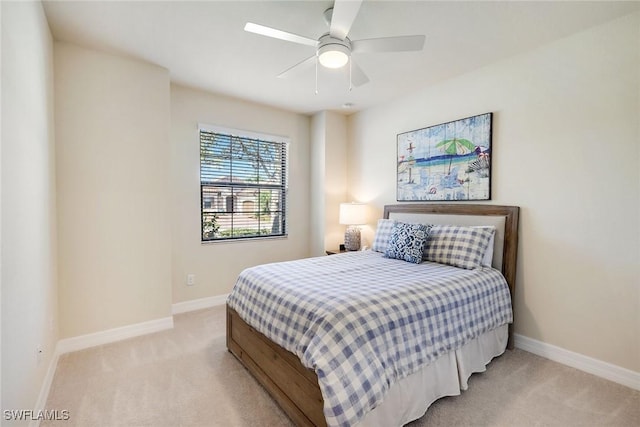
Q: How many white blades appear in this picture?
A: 5